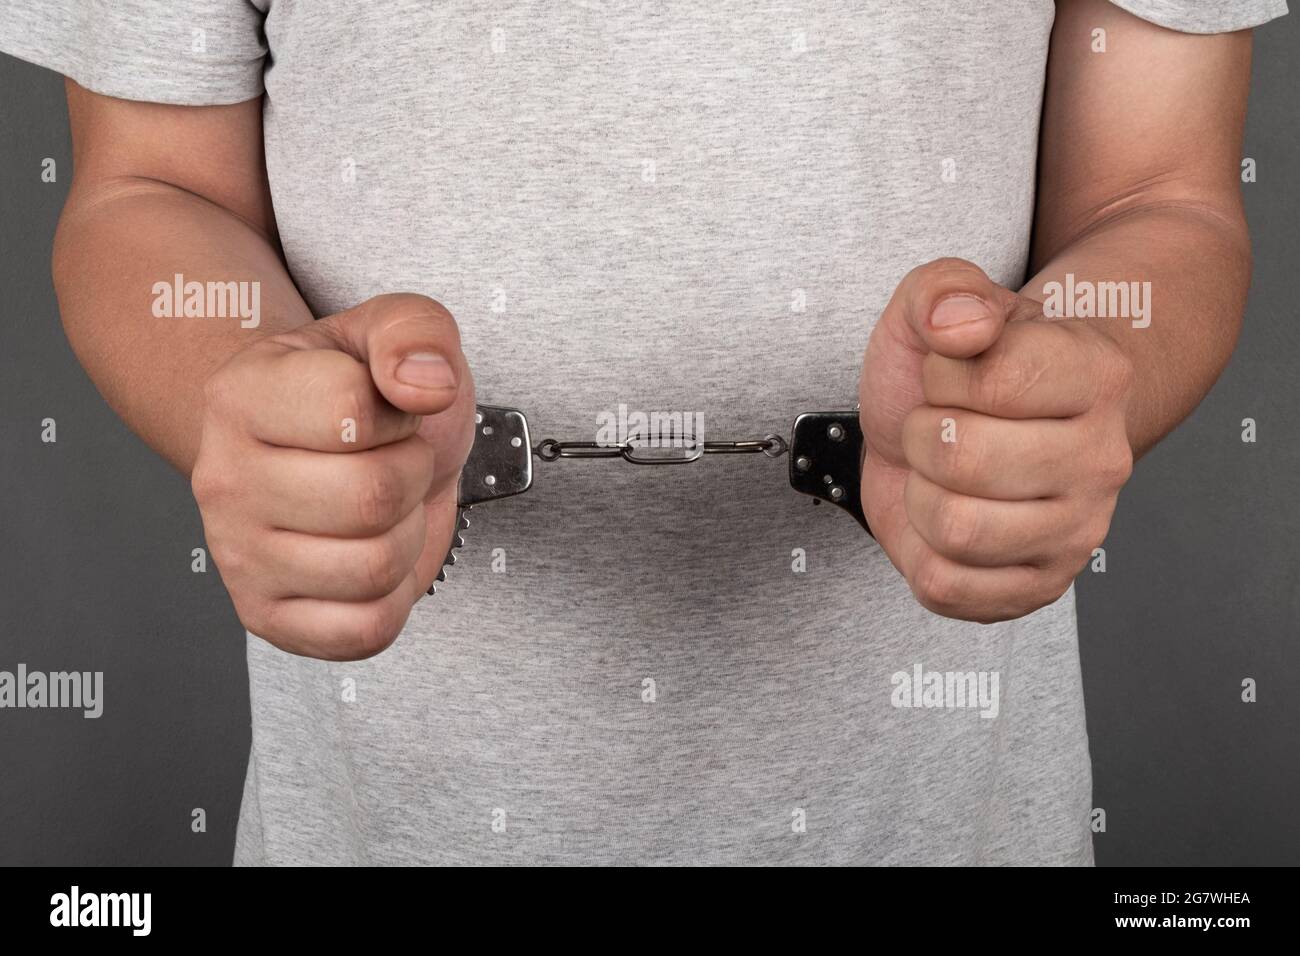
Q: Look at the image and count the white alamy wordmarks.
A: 6